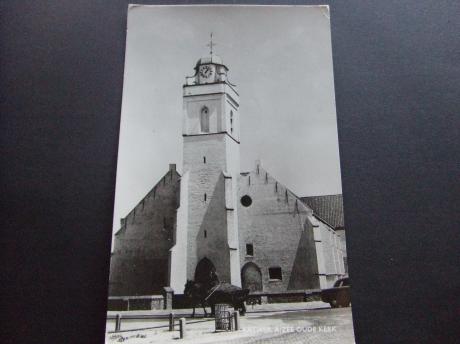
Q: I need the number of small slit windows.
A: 3